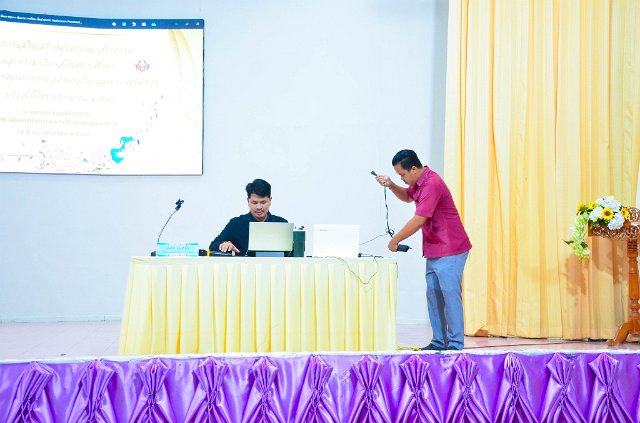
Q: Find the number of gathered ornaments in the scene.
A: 12